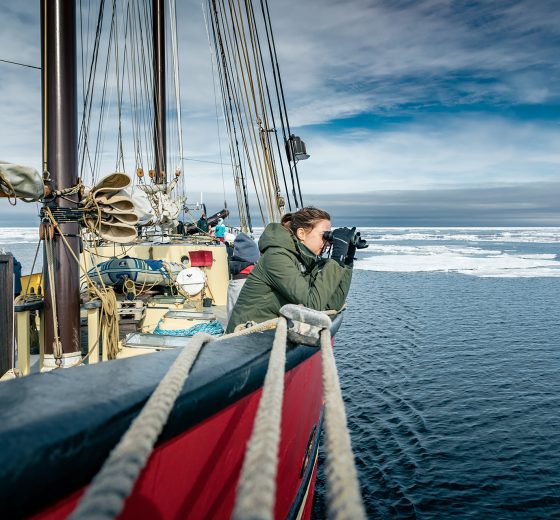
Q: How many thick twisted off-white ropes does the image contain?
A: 3